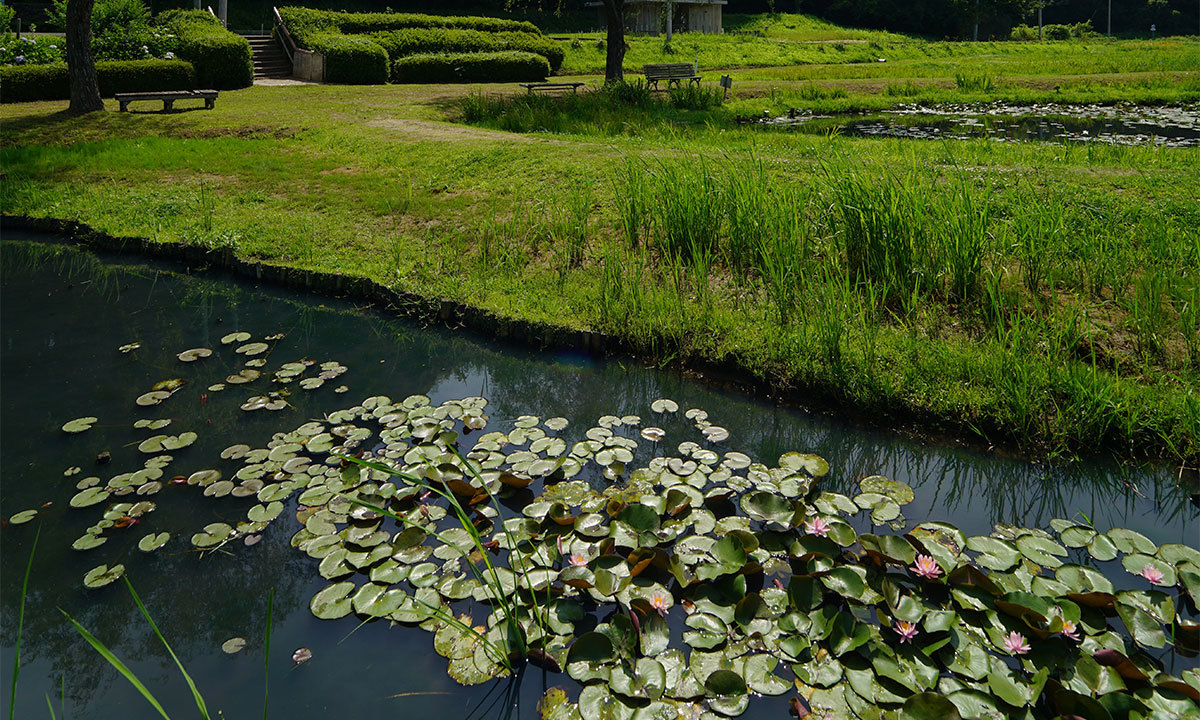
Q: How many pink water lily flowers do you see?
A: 8